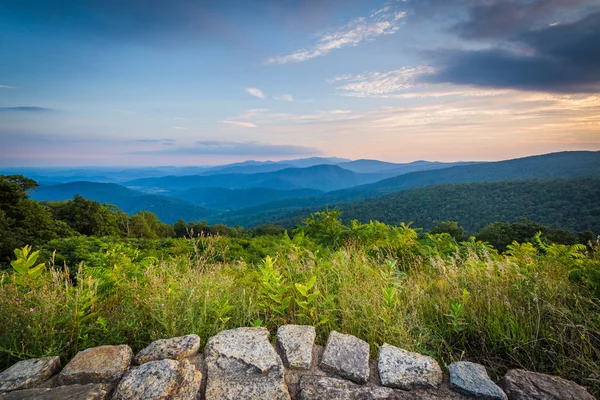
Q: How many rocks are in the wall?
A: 12